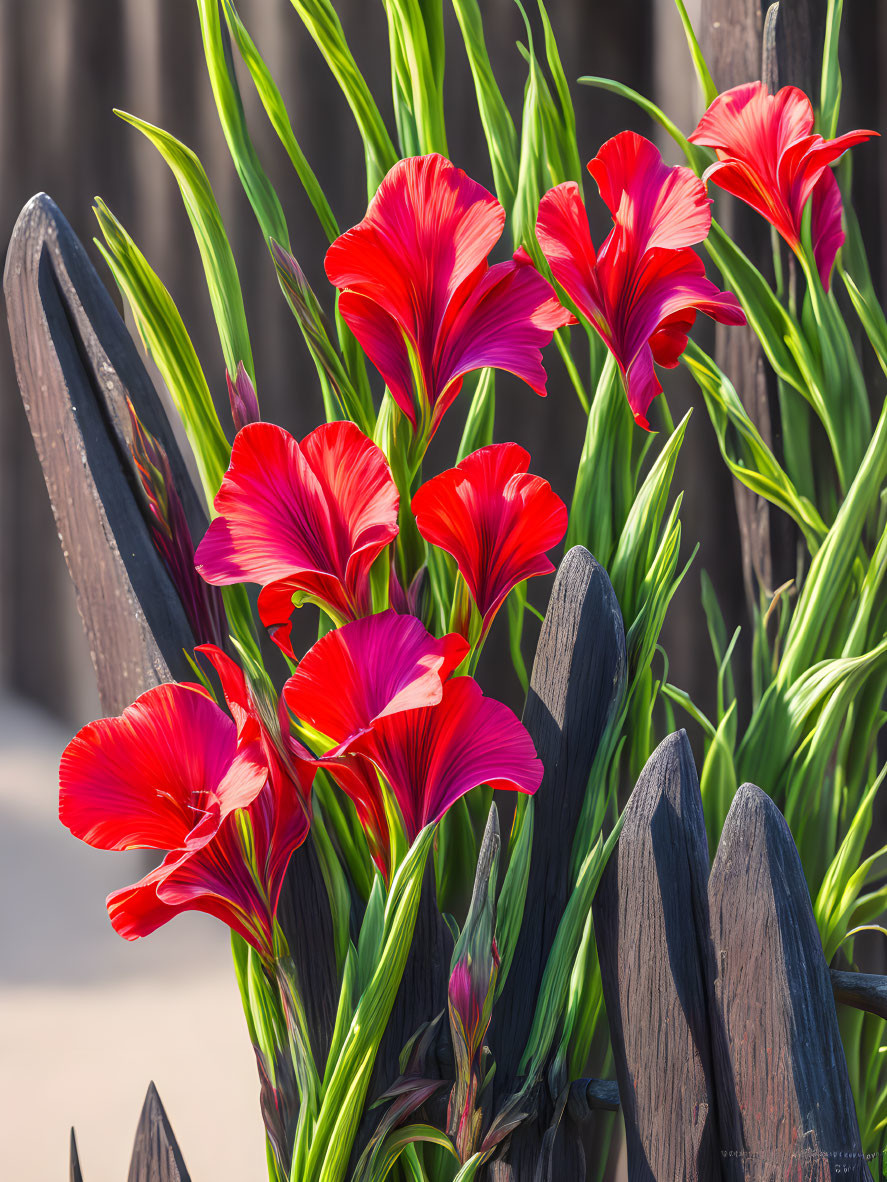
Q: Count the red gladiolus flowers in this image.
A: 7